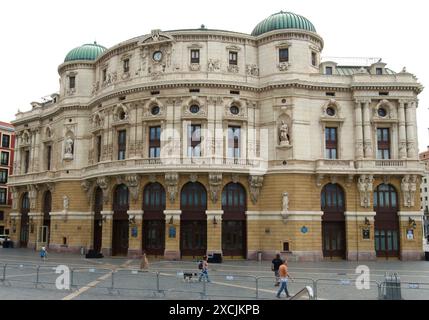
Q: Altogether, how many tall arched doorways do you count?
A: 9